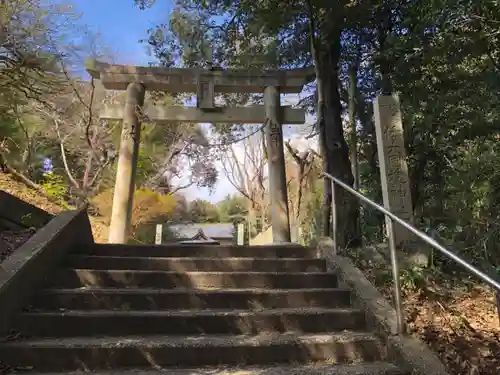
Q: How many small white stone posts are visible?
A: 2